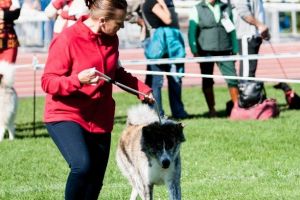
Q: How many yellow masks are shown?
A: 0